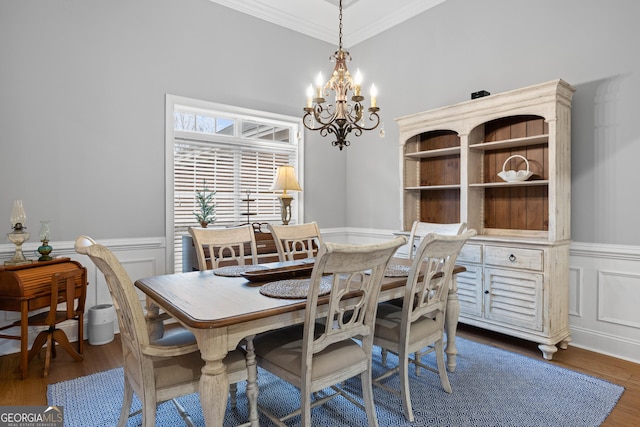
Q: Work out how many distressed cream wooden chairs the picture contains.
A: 6